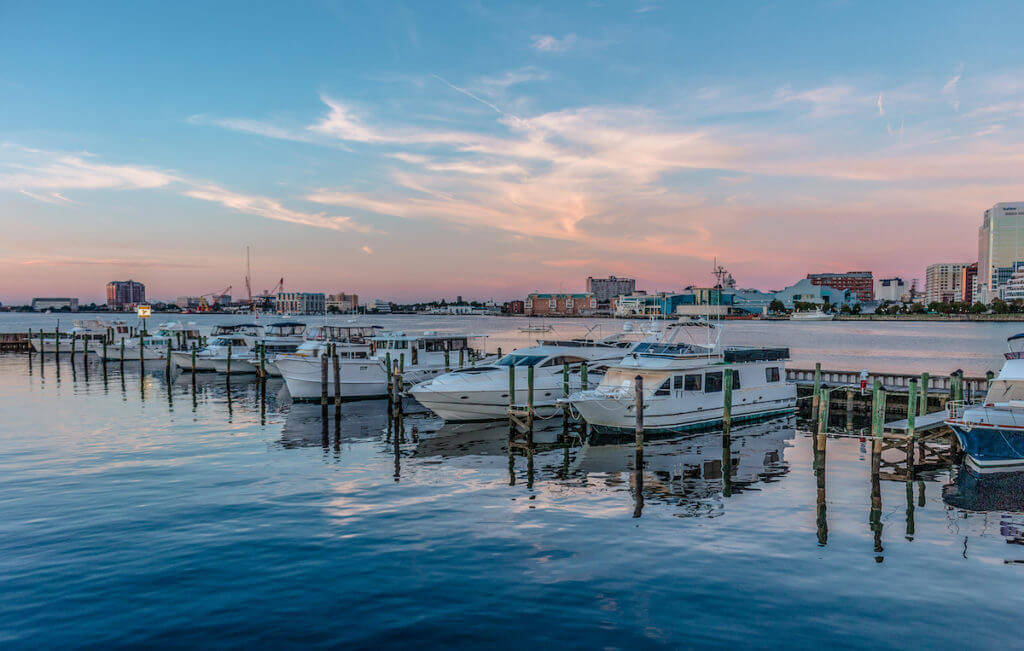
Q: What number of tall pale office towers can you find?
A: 1